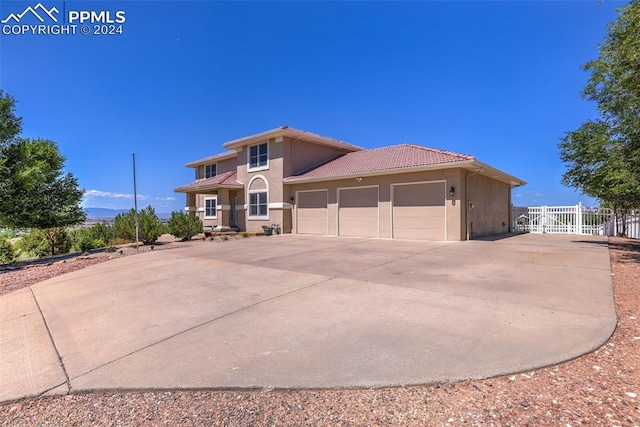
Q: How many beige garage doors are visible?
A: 3